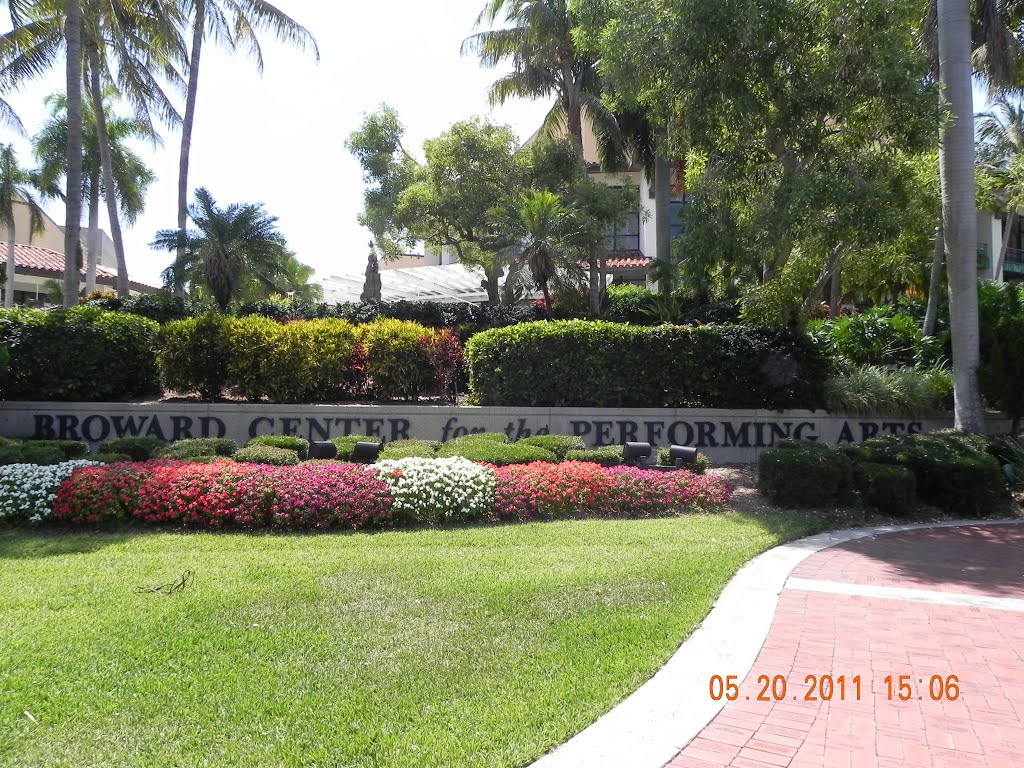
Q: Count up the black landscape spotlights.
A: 4